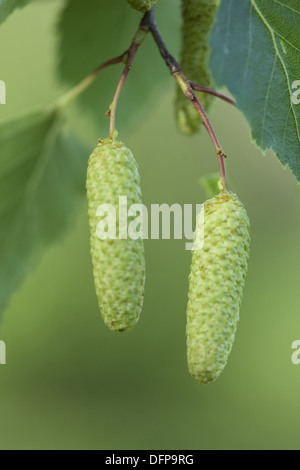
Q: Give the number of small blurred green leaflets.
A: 1